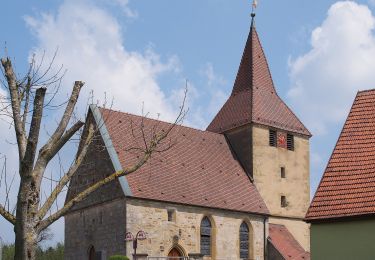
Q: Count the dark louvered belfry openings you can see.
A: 2